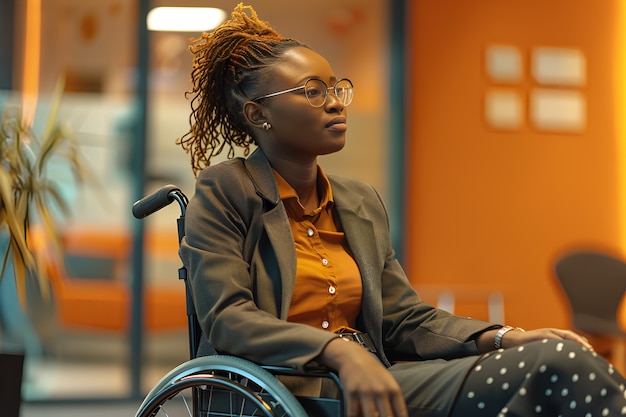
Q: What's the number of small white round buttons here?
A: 4